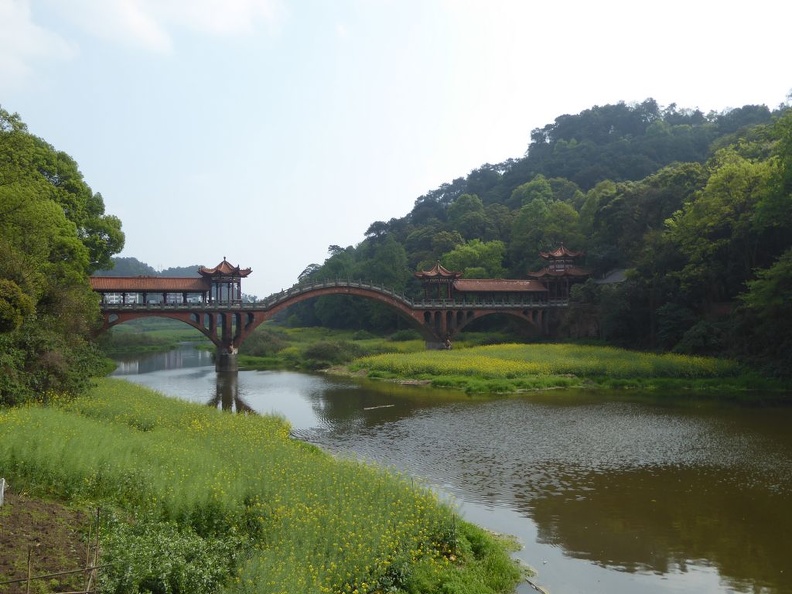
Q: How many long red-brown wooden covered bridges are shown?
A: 1